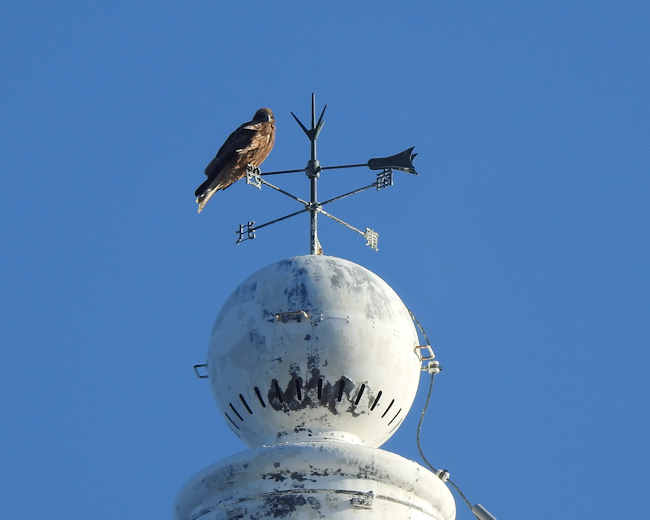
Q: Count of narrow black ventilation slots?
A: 12